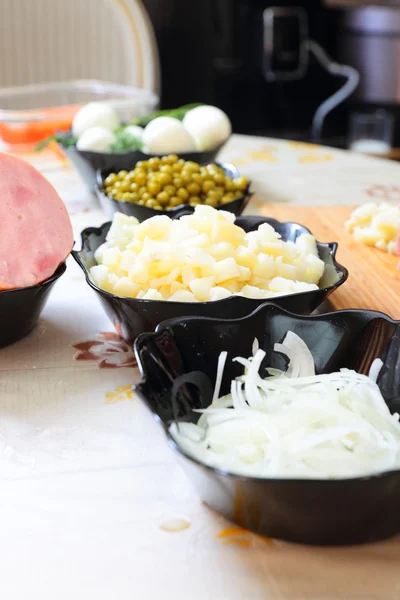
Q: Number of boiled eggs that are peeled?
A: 5